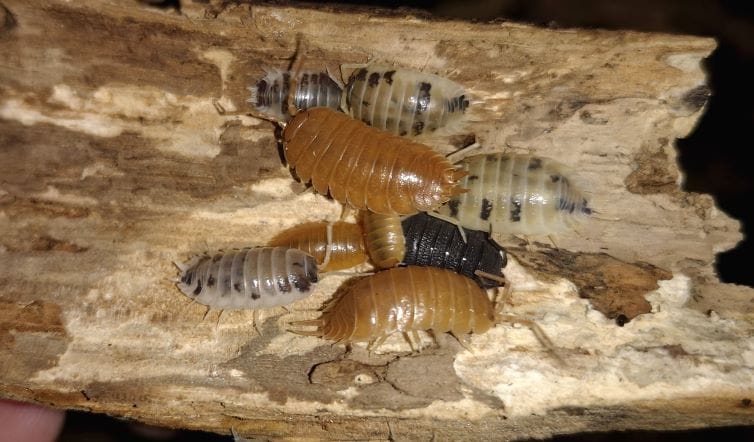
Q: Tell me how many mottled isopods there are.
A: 4